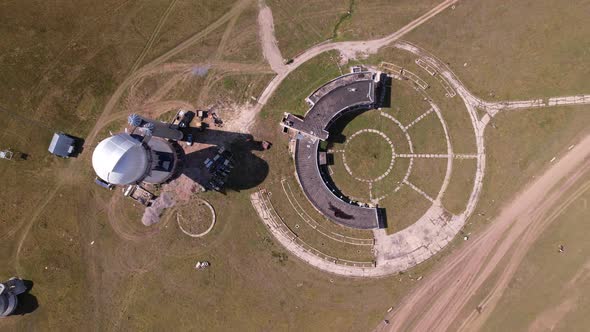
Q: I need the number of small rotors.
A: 2